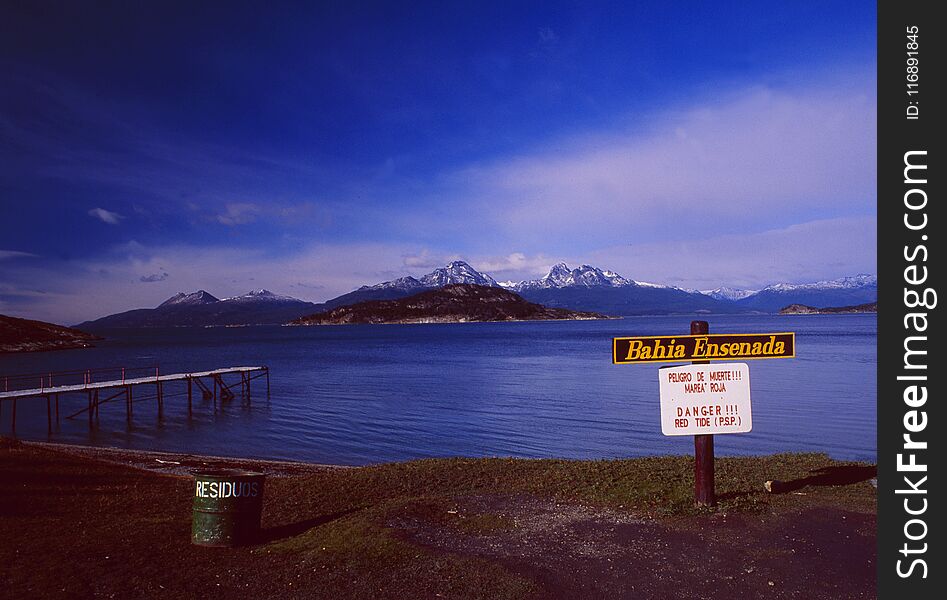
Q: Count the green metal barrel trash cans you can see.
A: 1